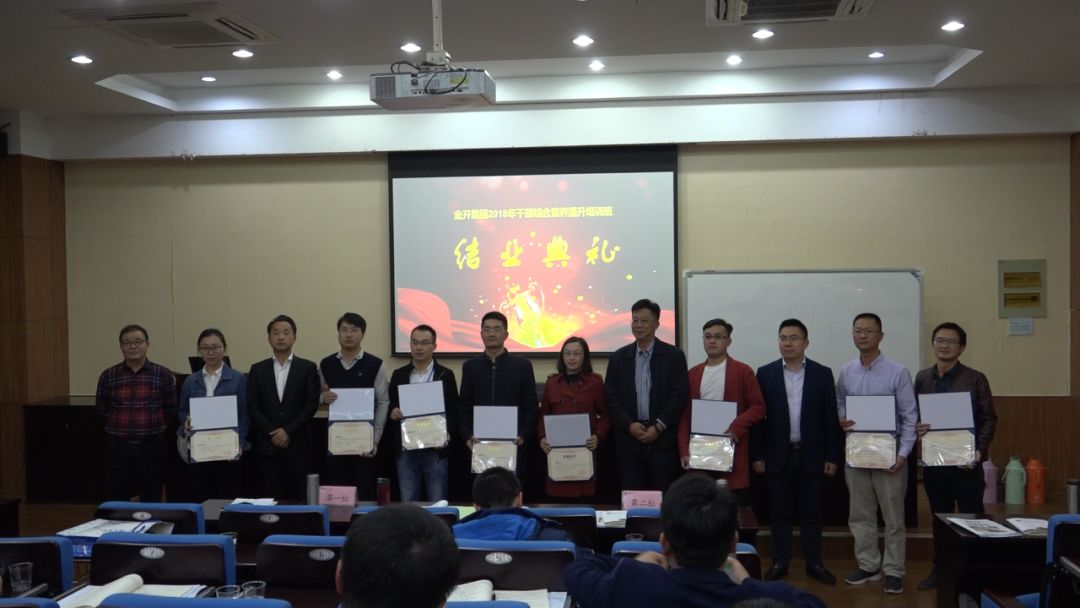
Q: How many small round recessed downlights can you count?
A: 11